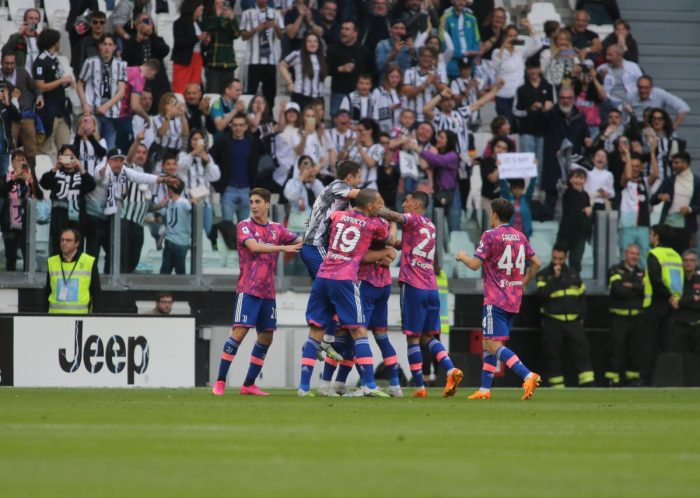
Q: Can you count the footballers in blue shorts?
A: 6